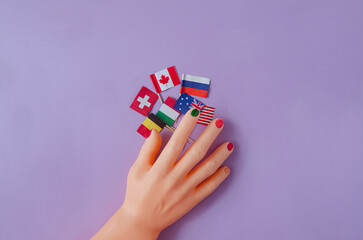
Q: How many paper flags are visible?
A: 7